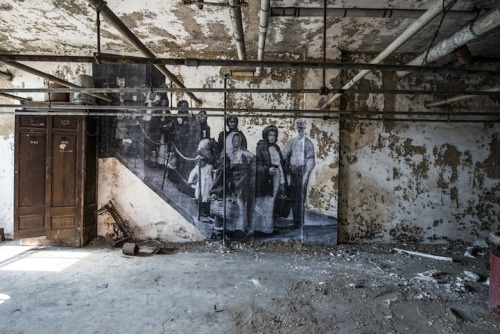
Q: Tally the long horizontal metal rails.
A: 4